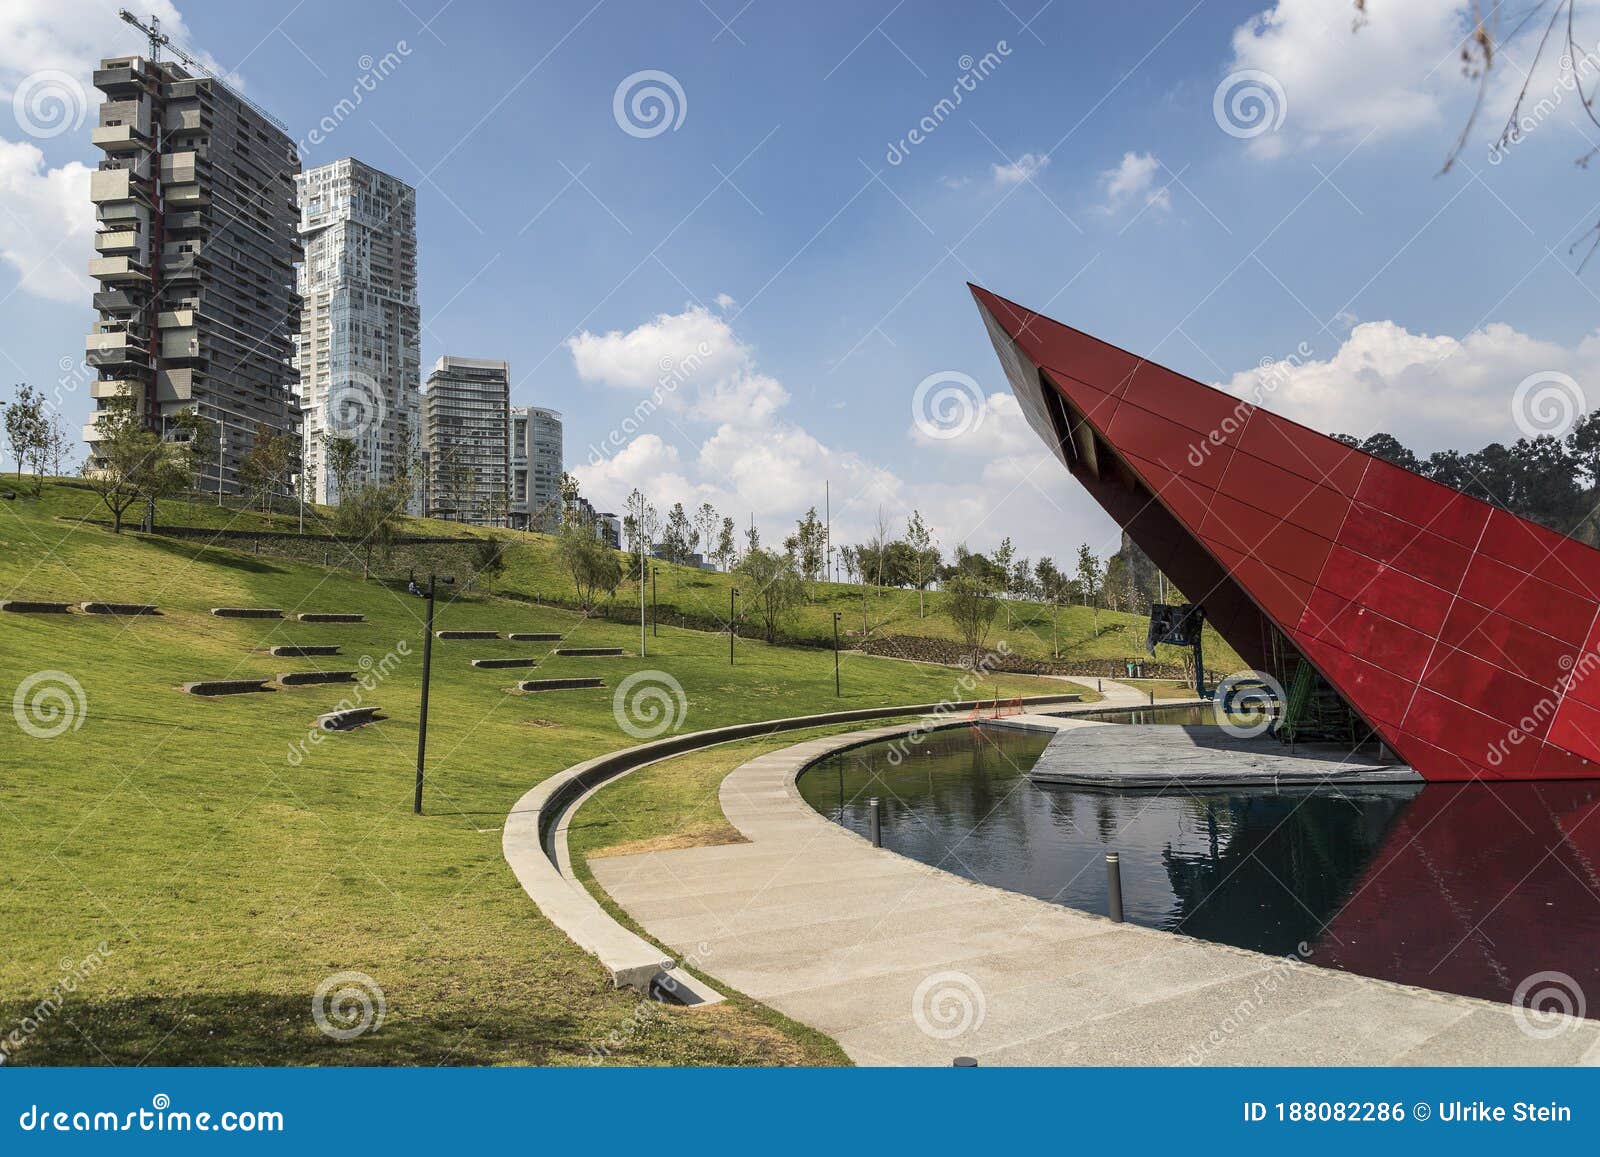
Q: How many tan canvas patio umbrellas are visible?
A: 0